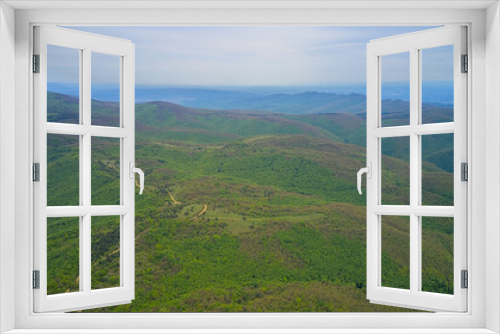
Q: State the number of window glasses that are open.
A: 2